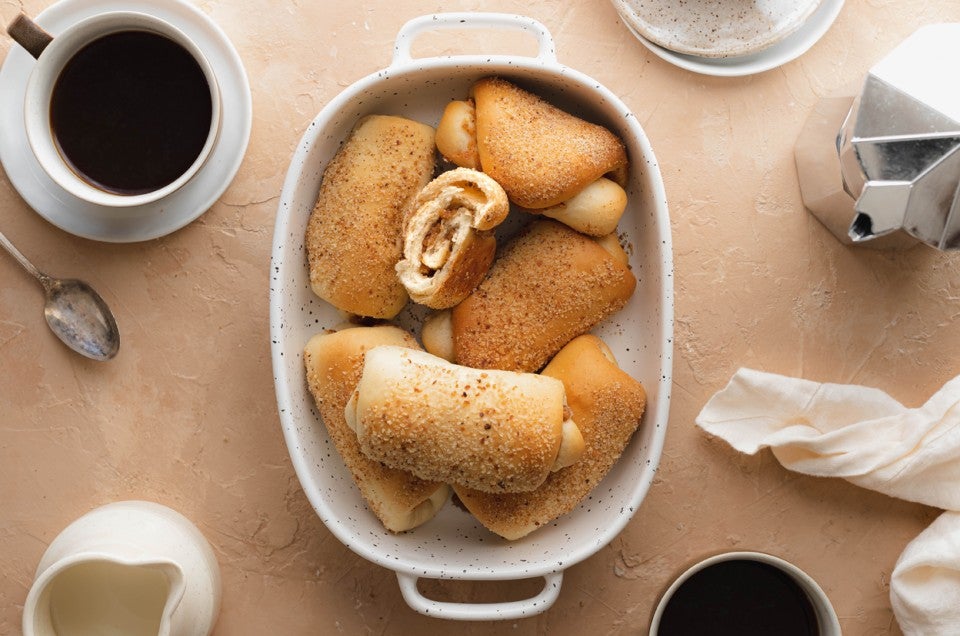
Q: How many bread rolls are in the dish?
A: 7